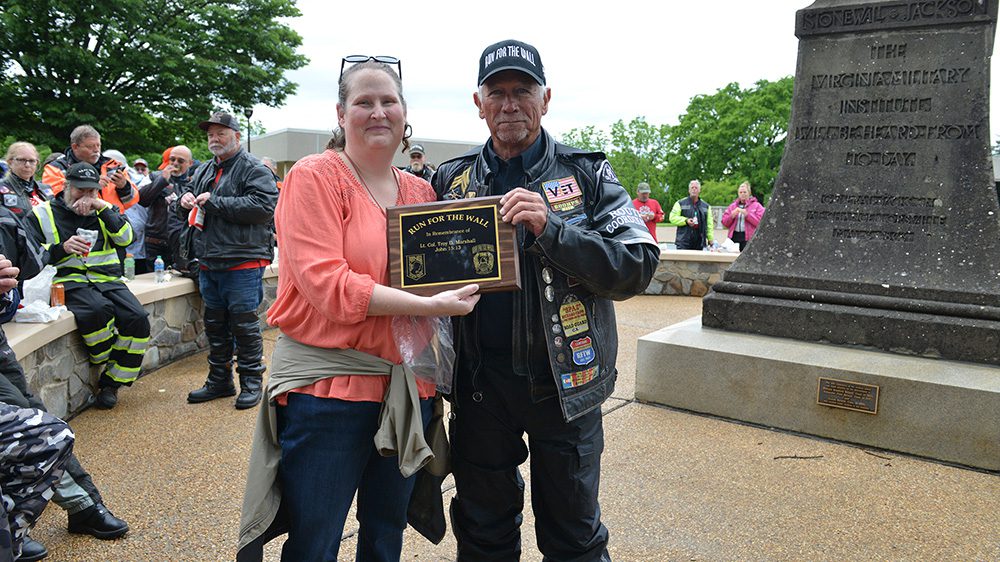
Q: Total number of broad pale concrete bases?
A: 1